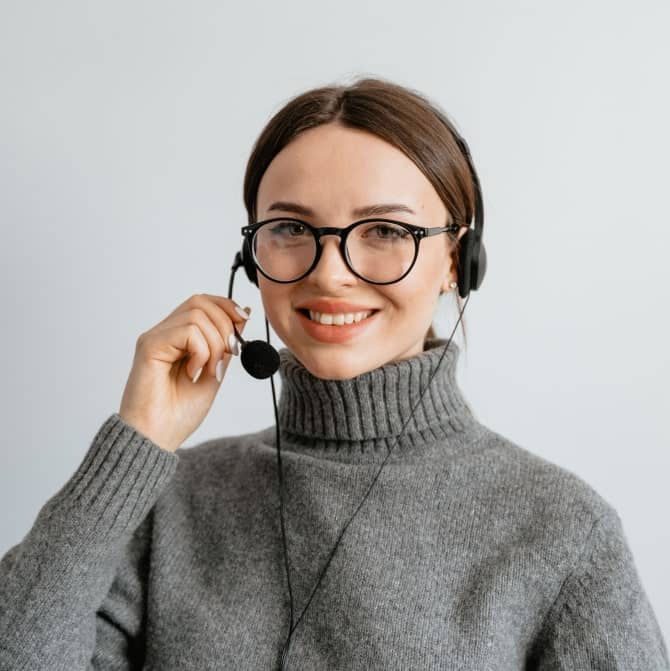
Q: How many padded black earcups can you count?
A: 2